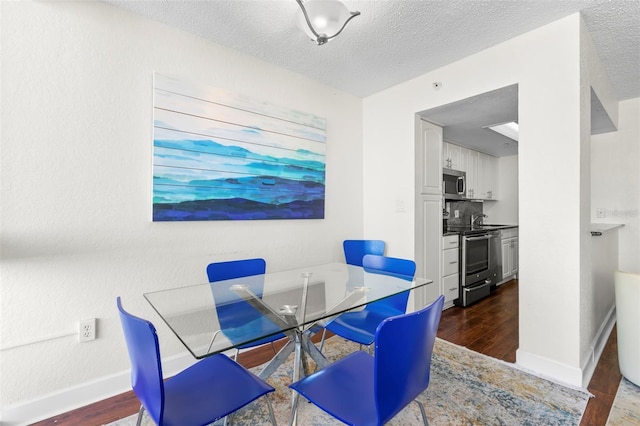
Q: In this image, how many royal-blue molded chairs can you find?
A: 5